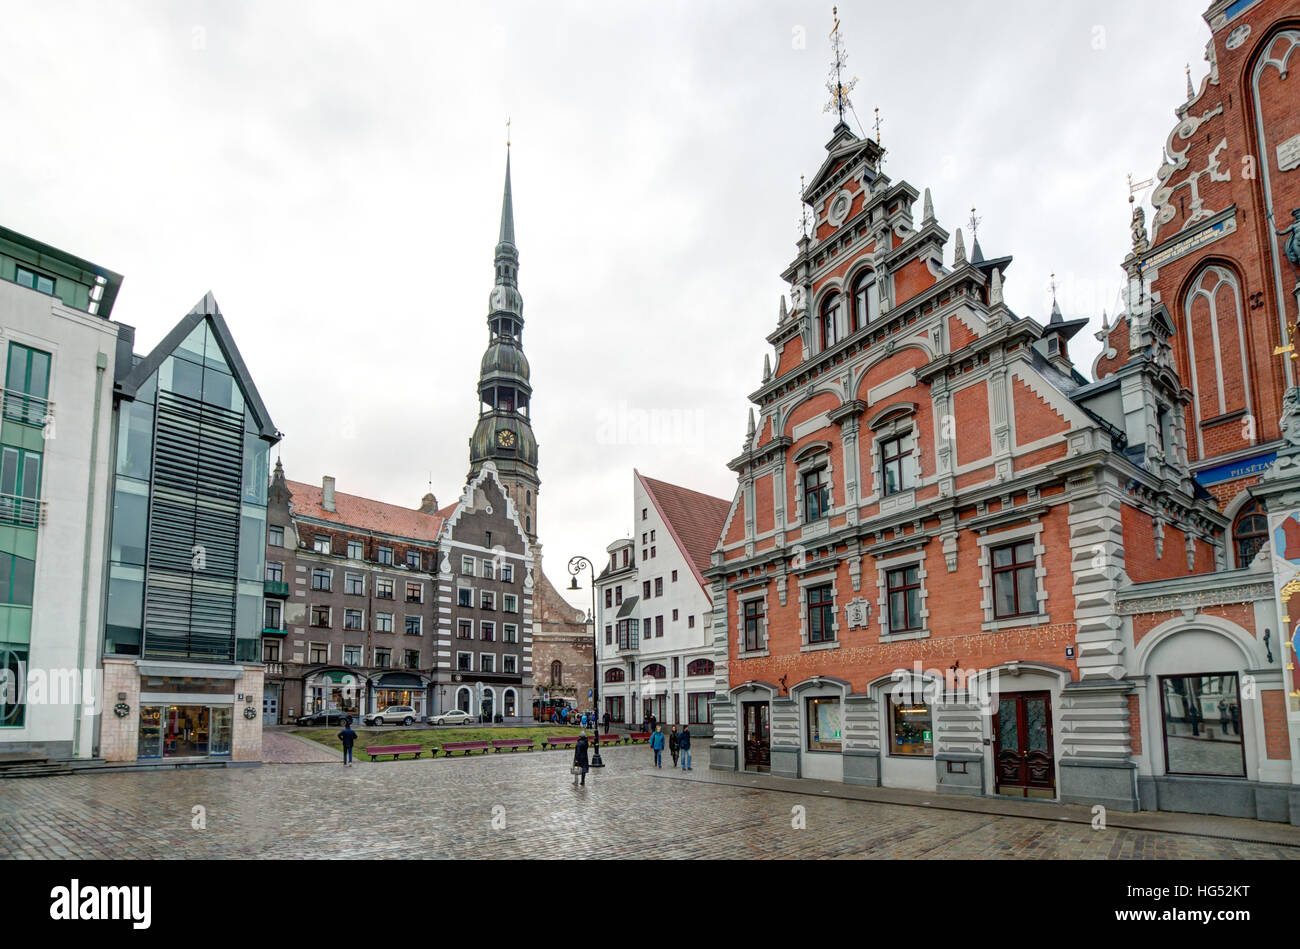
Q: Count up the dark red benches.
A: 6